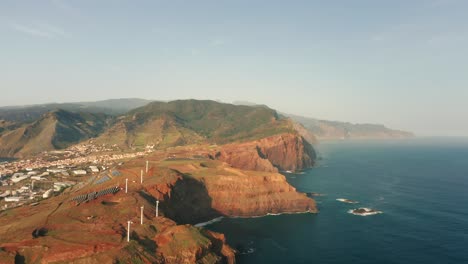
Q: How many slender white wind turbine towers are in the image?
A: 6